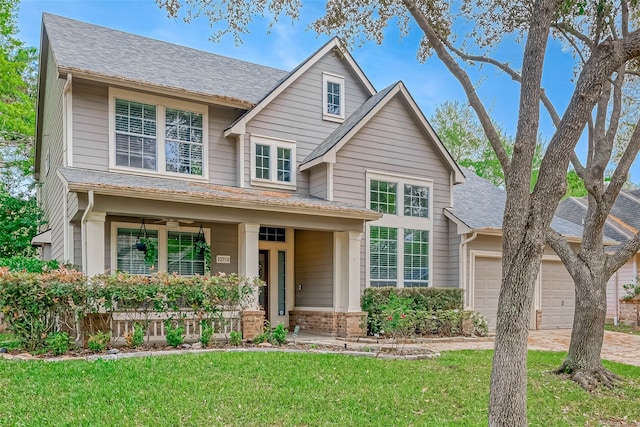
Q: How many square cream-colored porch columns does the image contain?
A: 3